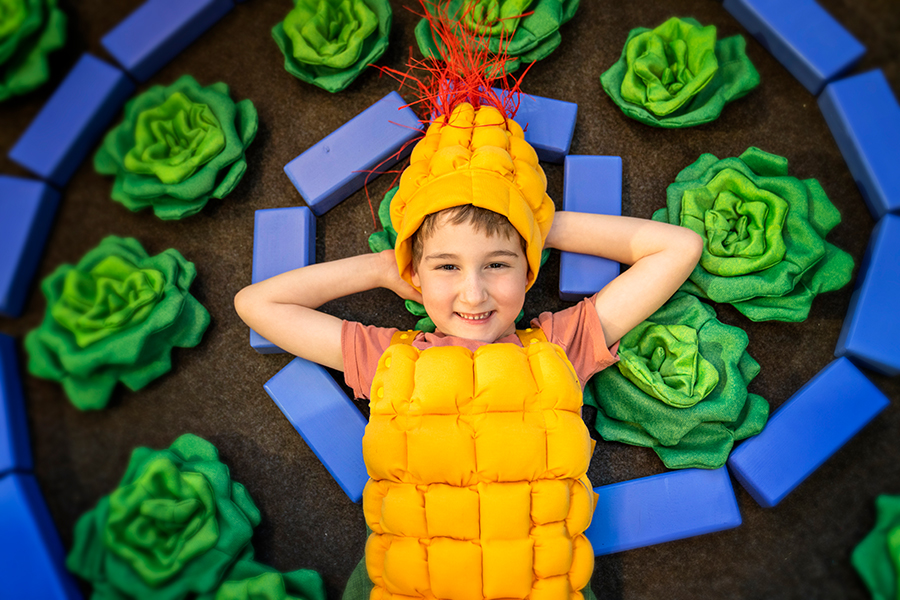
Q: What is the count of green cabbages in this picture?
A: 12